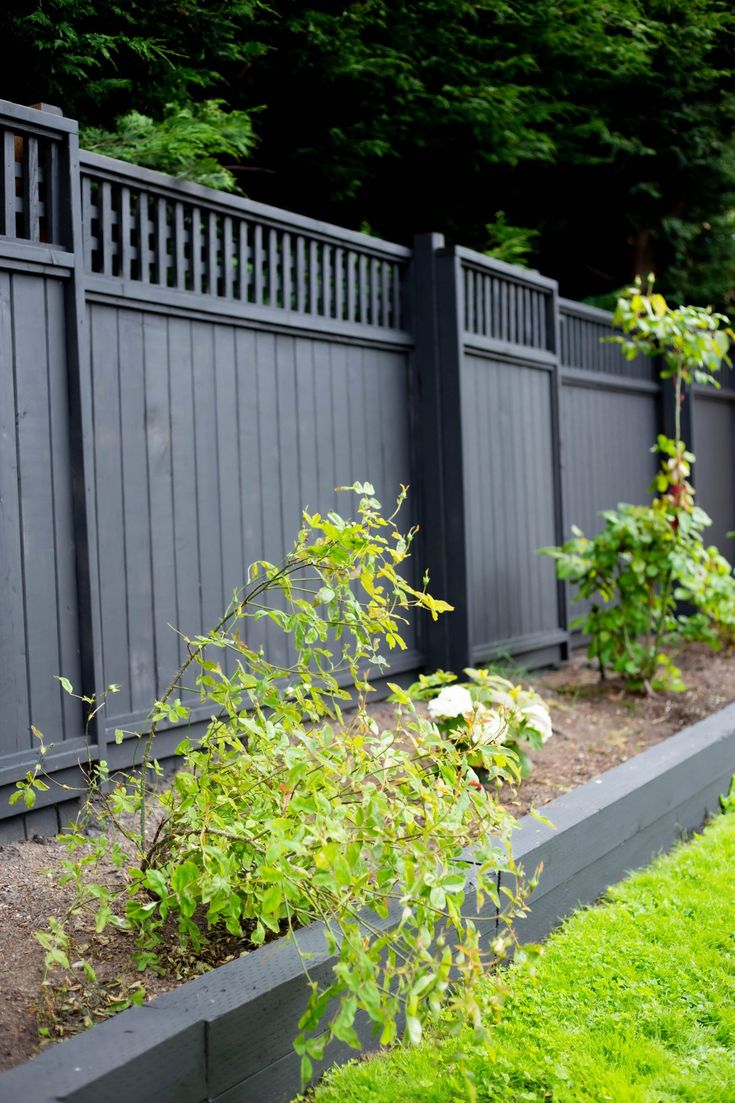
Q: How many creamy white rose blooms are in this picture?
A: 3